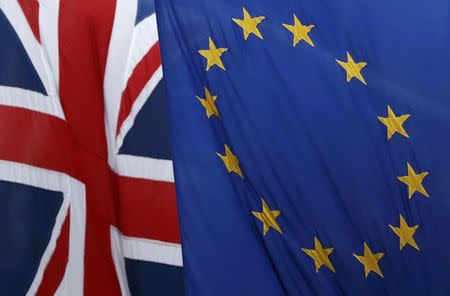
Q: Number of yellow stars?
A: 12